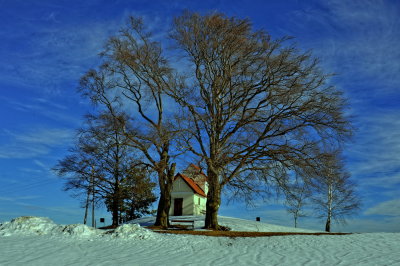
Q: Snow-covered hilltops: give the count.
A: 1